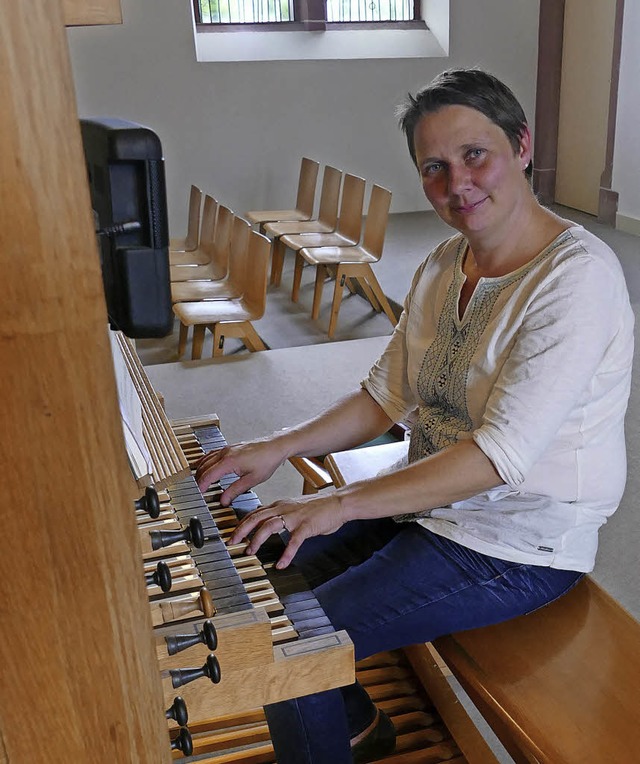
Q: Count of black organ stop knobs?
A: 7